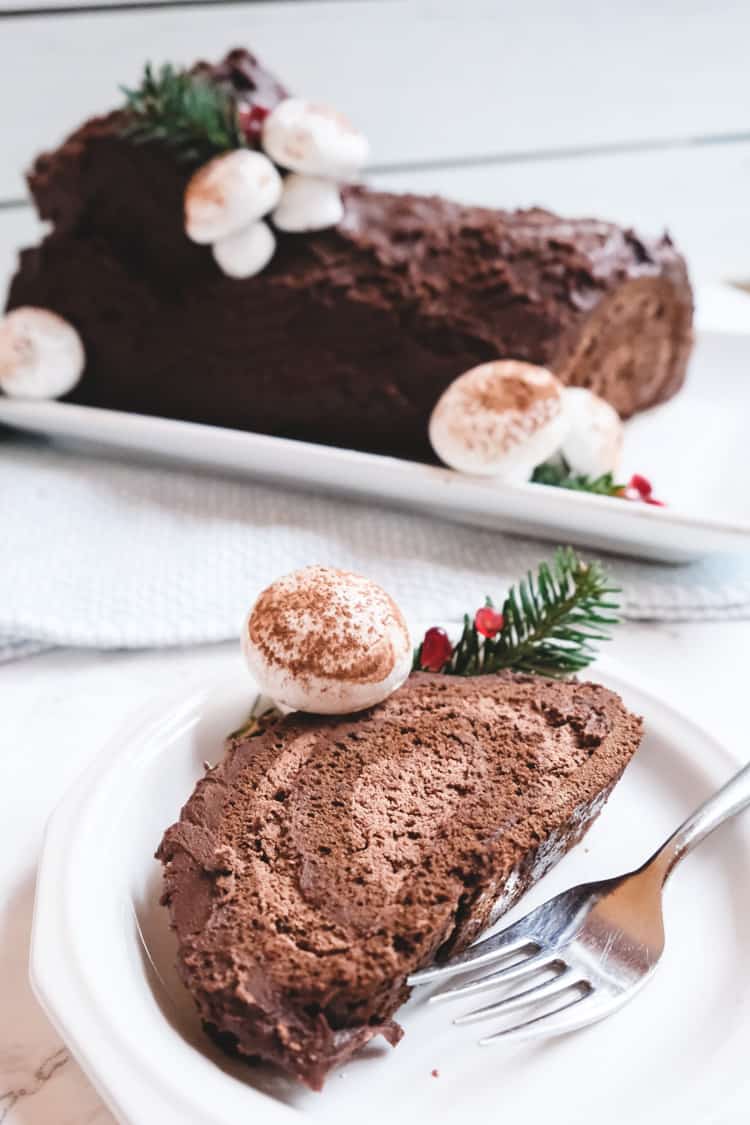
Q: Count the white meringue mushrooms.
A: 6